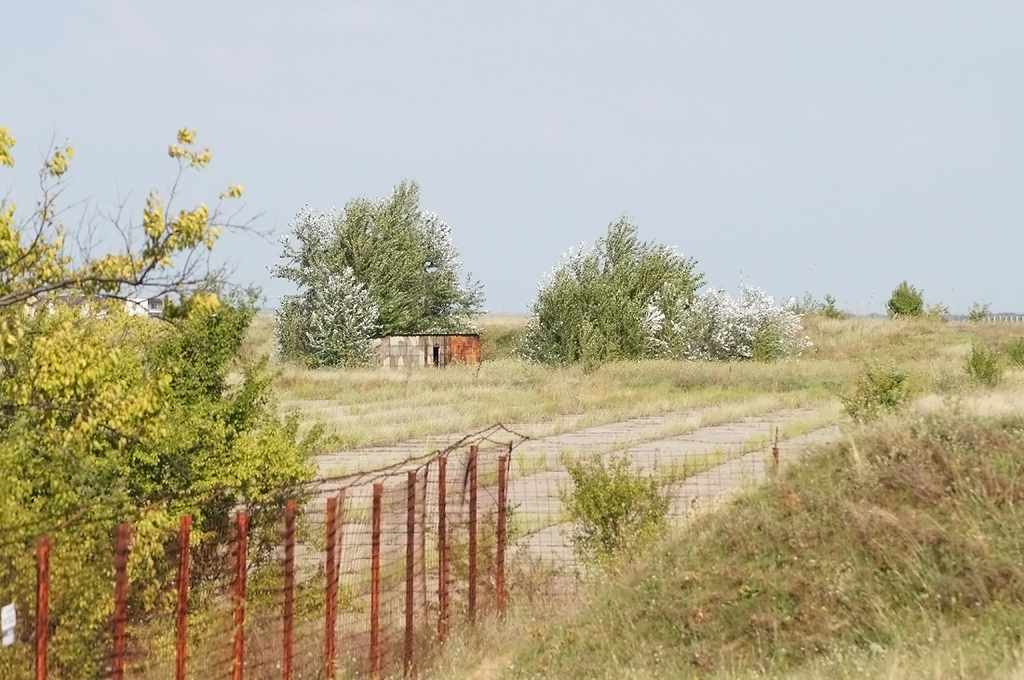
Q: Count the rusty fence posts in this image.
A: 11